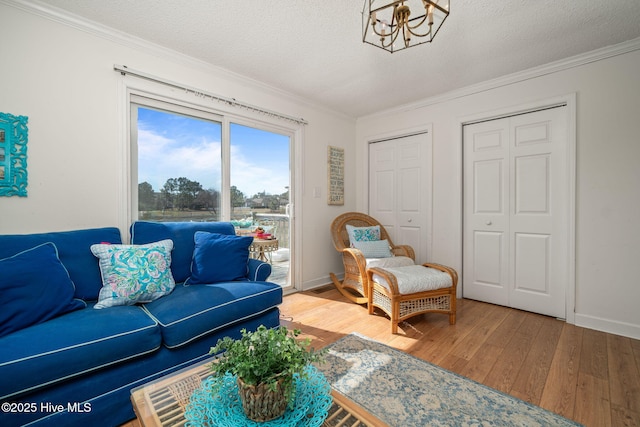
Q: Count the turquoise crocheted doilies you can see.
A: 1